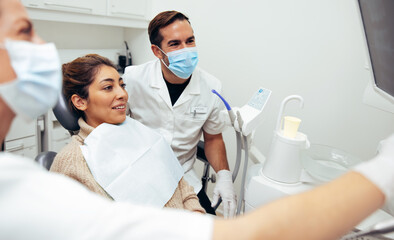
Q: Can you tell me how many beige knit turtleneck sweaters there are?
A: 1